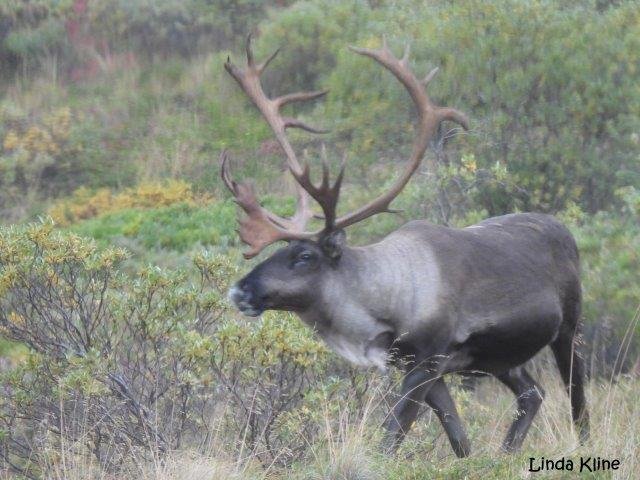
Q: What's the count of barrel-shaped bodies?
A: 1